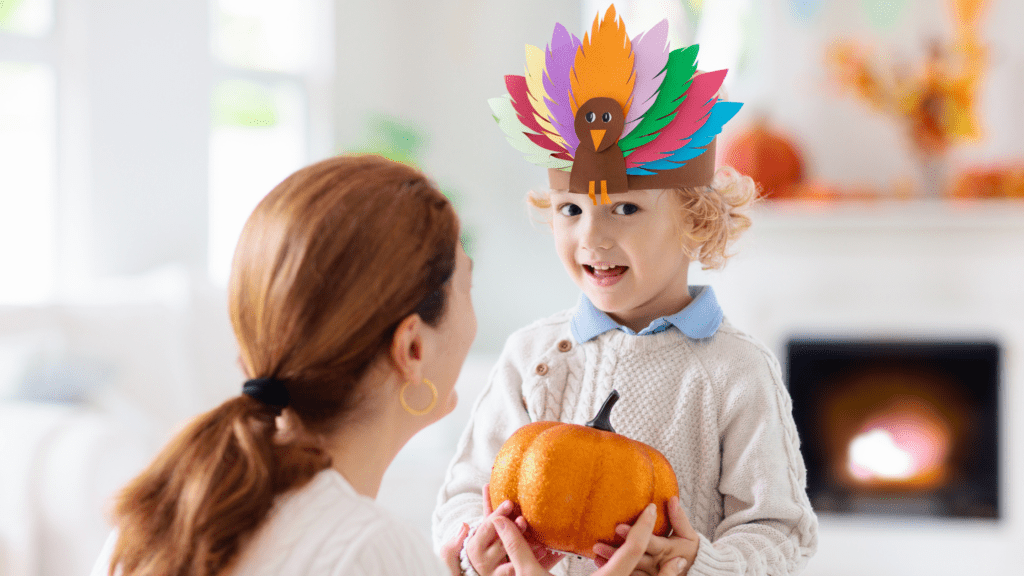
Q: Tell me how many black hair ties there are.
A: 1